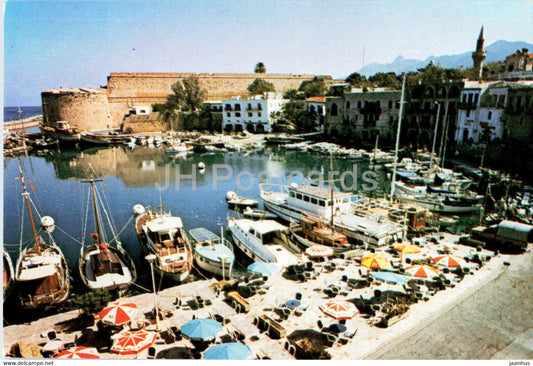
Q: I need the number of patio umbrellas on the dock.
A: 13